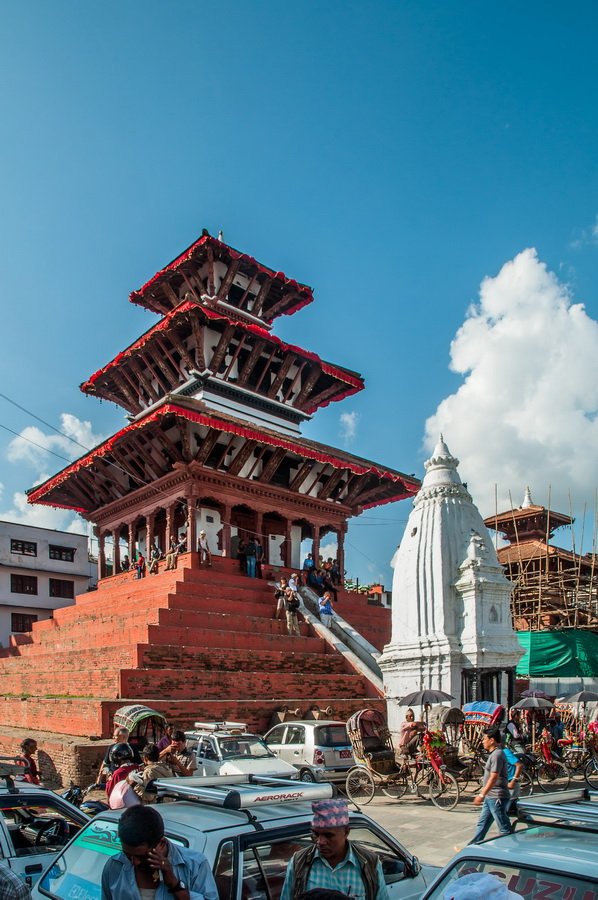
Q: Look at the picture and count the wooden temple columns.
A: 11